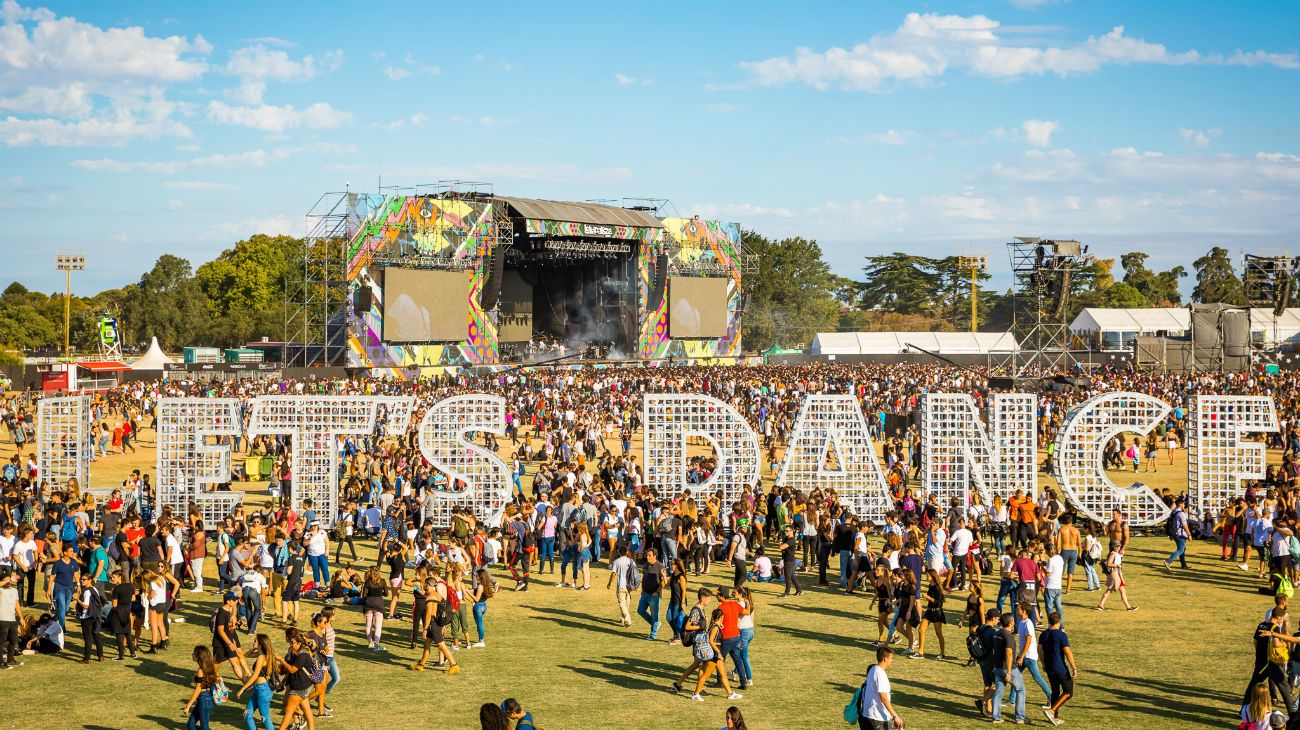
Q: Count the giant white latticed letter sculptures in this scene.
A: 9